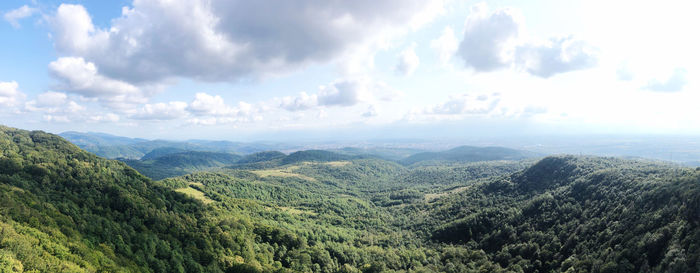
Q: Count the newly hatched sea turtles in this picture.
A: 0